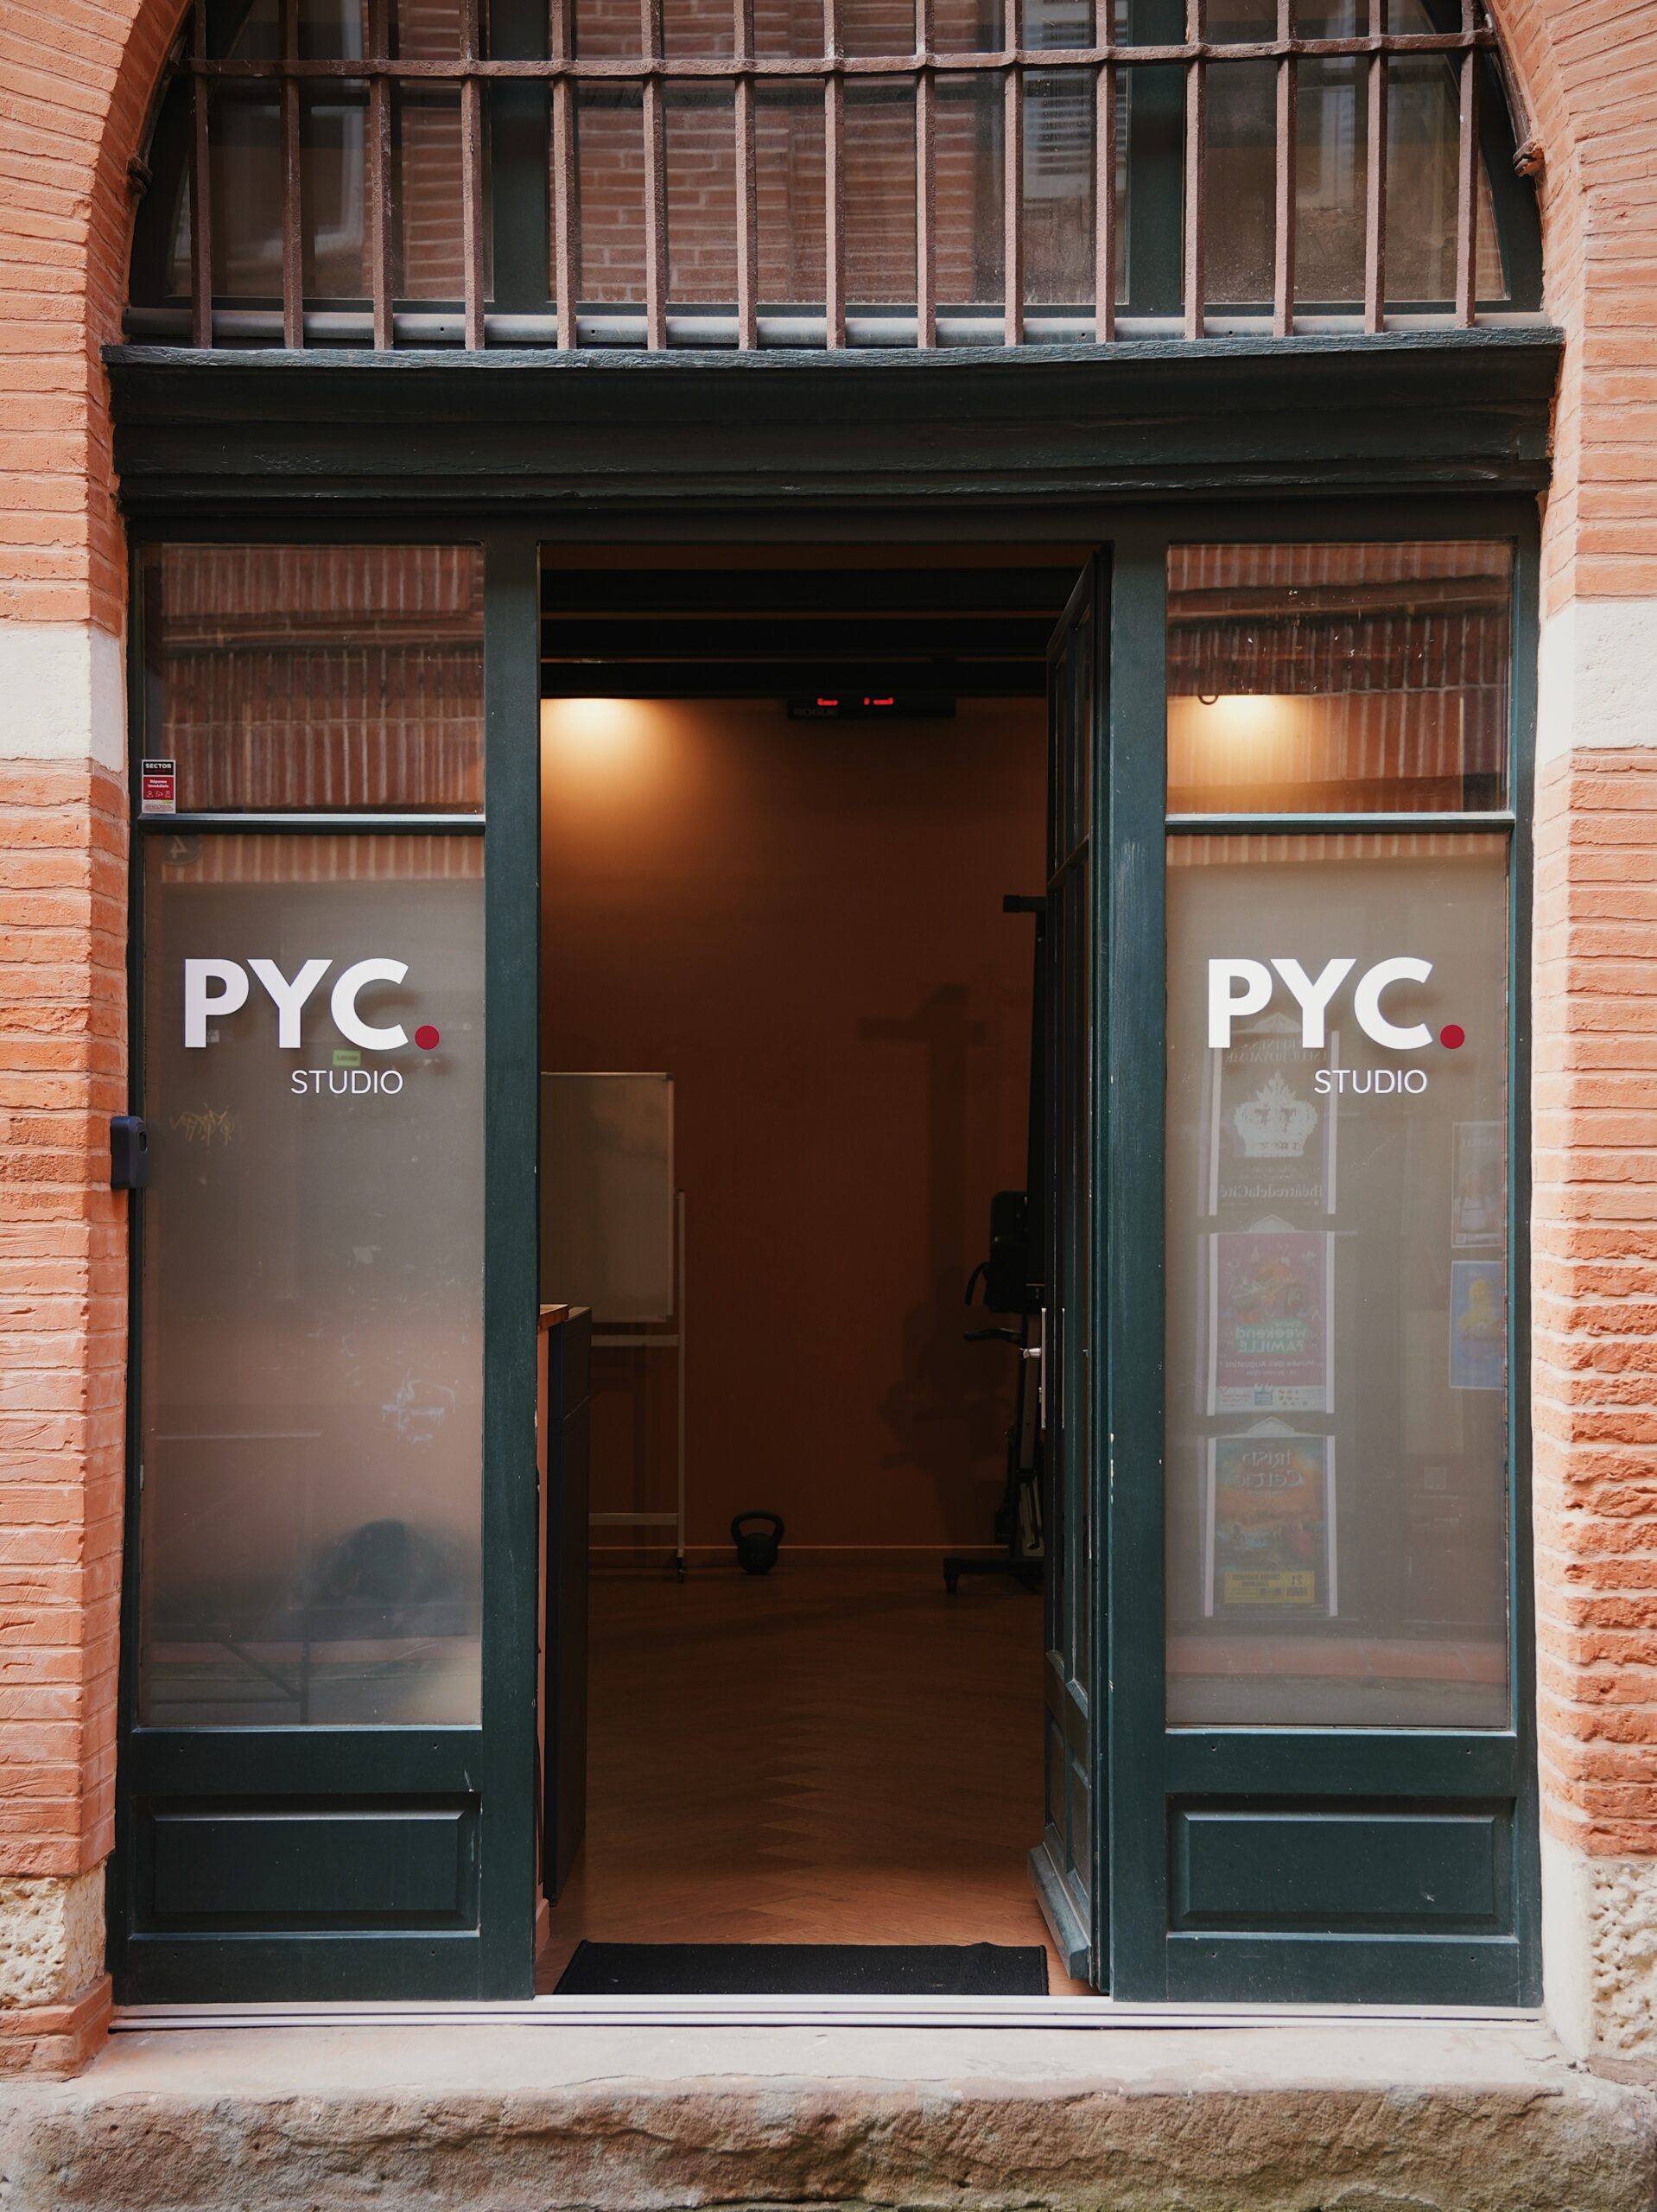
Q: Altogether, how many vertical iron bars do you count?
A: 15